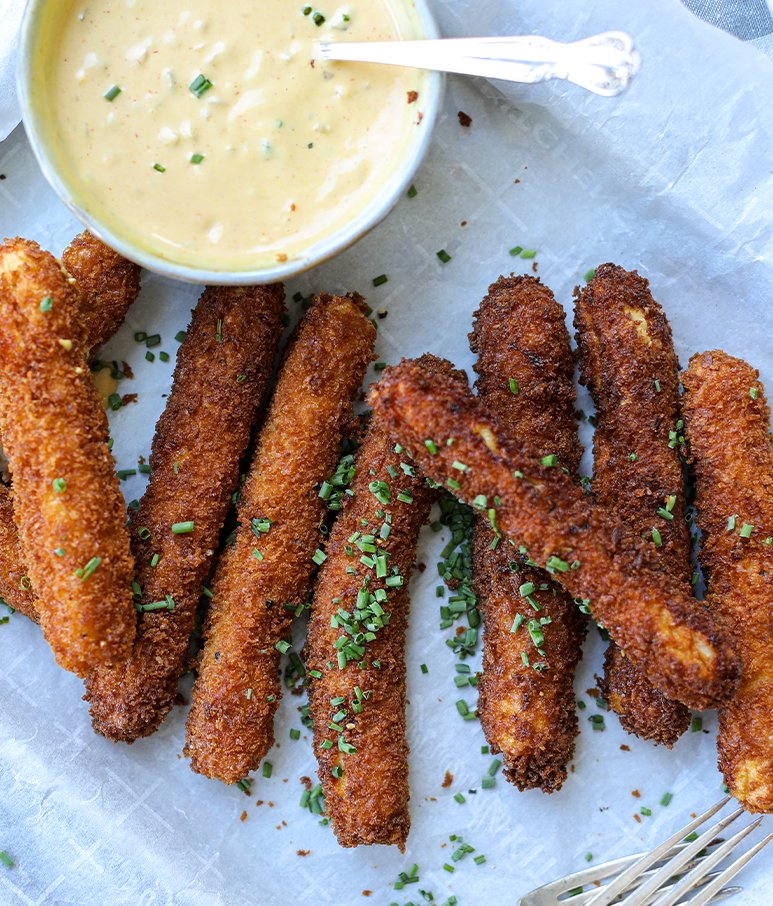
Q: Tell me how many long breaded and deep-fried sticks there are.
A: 10